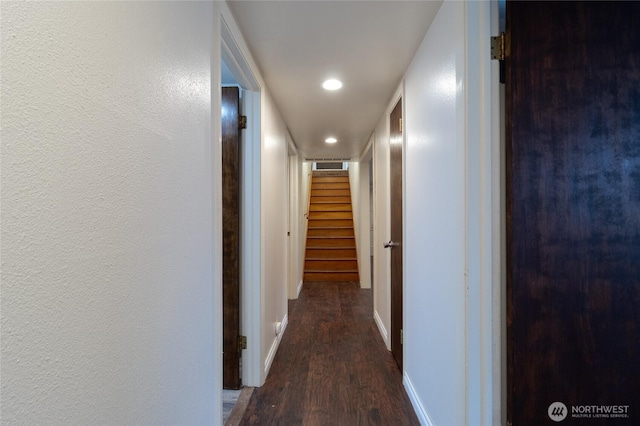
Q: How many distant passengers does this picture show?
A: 0